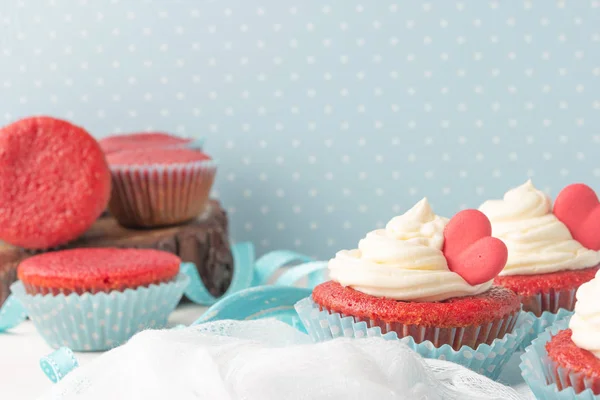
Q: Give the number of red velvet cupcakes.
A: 7